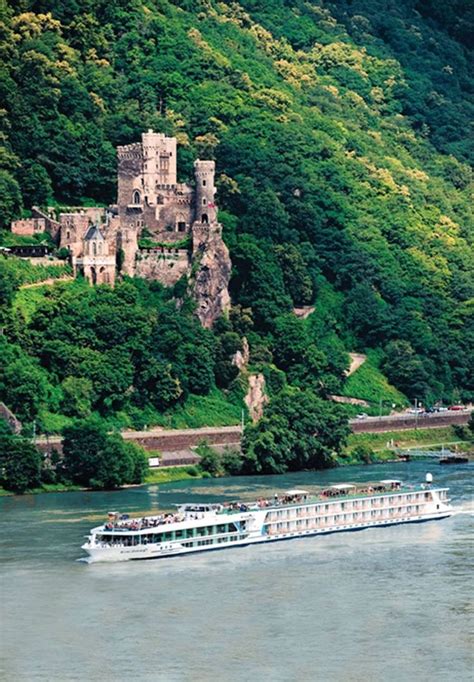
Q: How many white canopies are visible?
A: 3